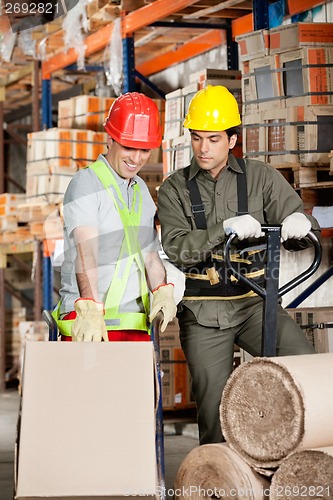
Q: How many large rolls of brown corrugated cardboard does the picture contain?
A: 3